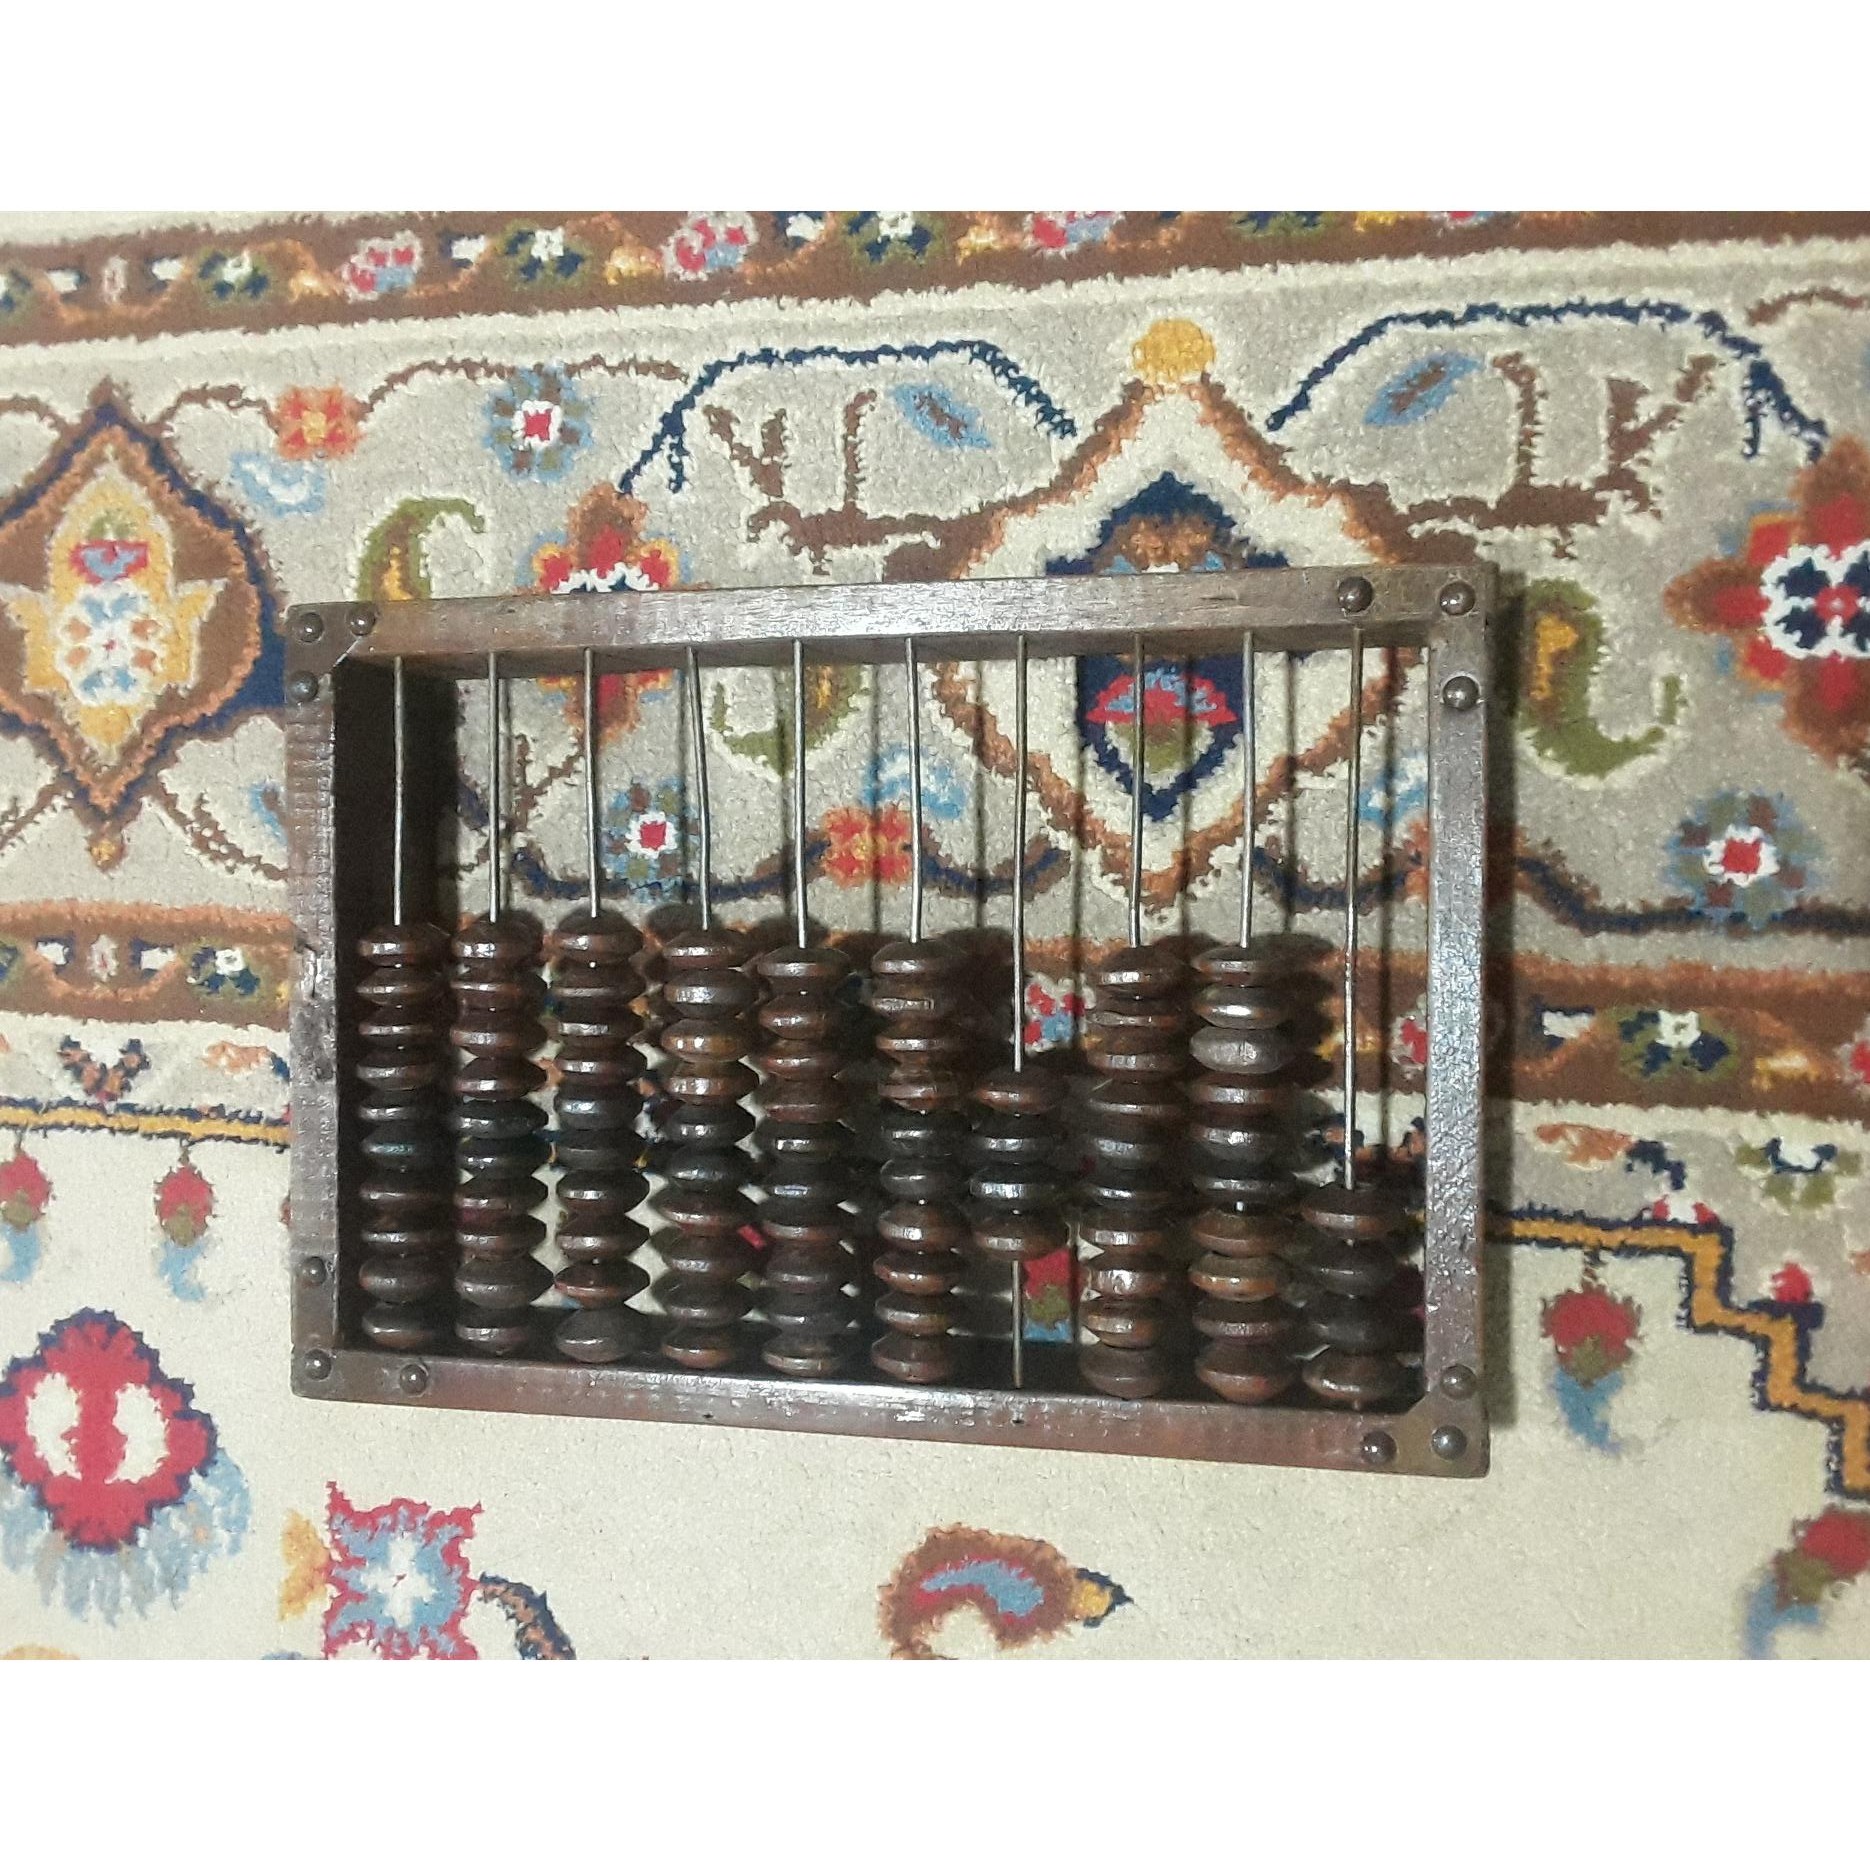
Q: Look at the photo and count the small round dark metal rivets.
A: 12